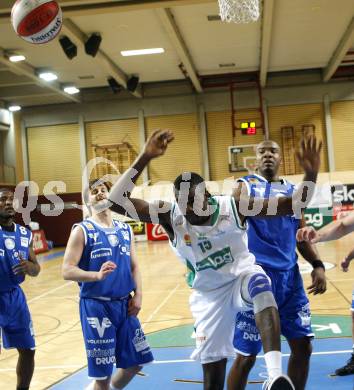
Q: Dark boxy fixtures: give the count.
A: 4